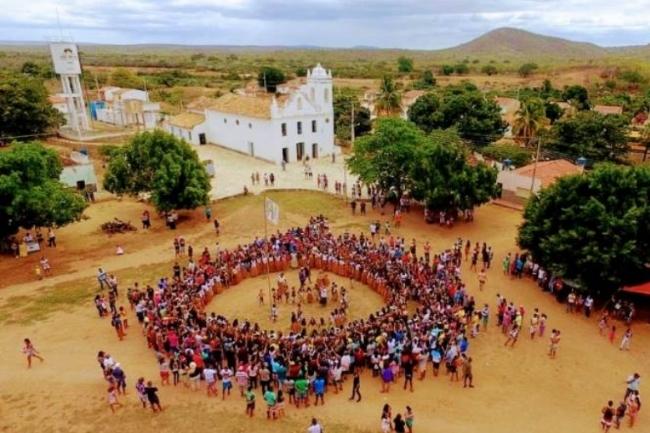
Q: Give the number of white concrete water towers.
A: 1